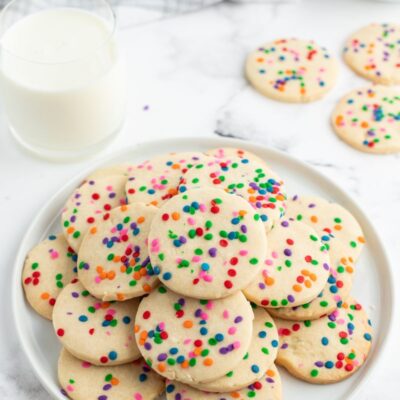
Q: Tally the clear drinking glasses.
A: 1